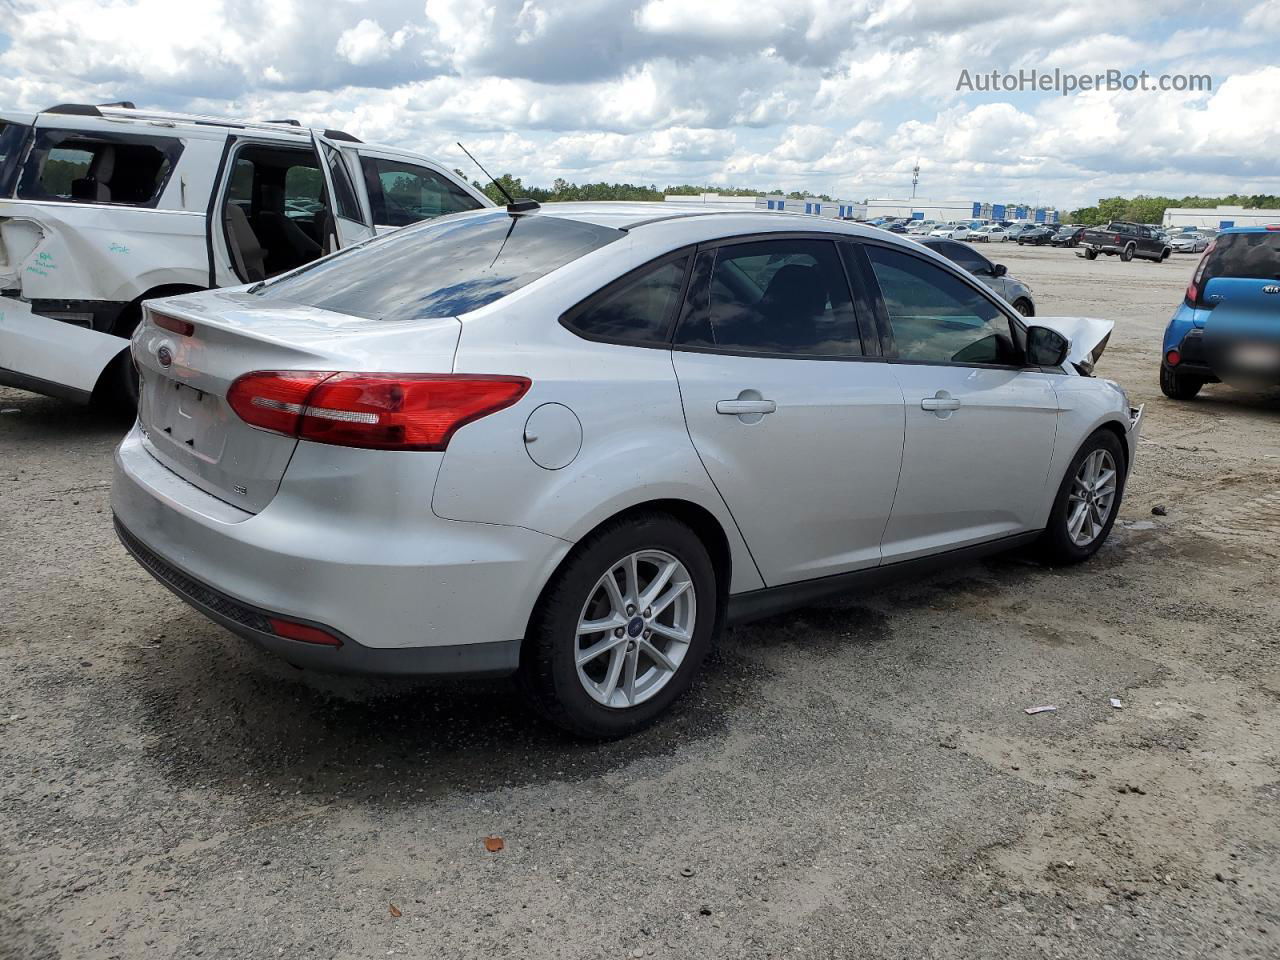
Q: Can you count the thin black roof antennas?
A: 1